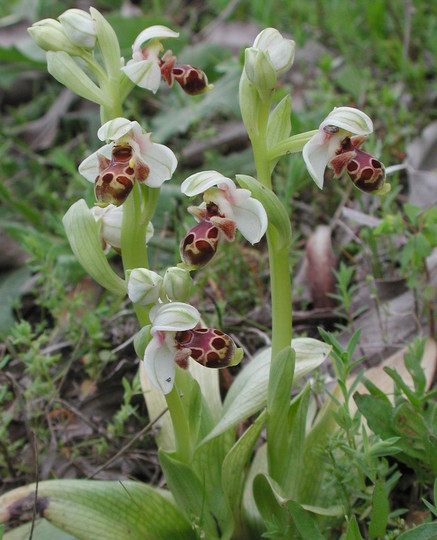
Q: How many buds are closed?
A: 6